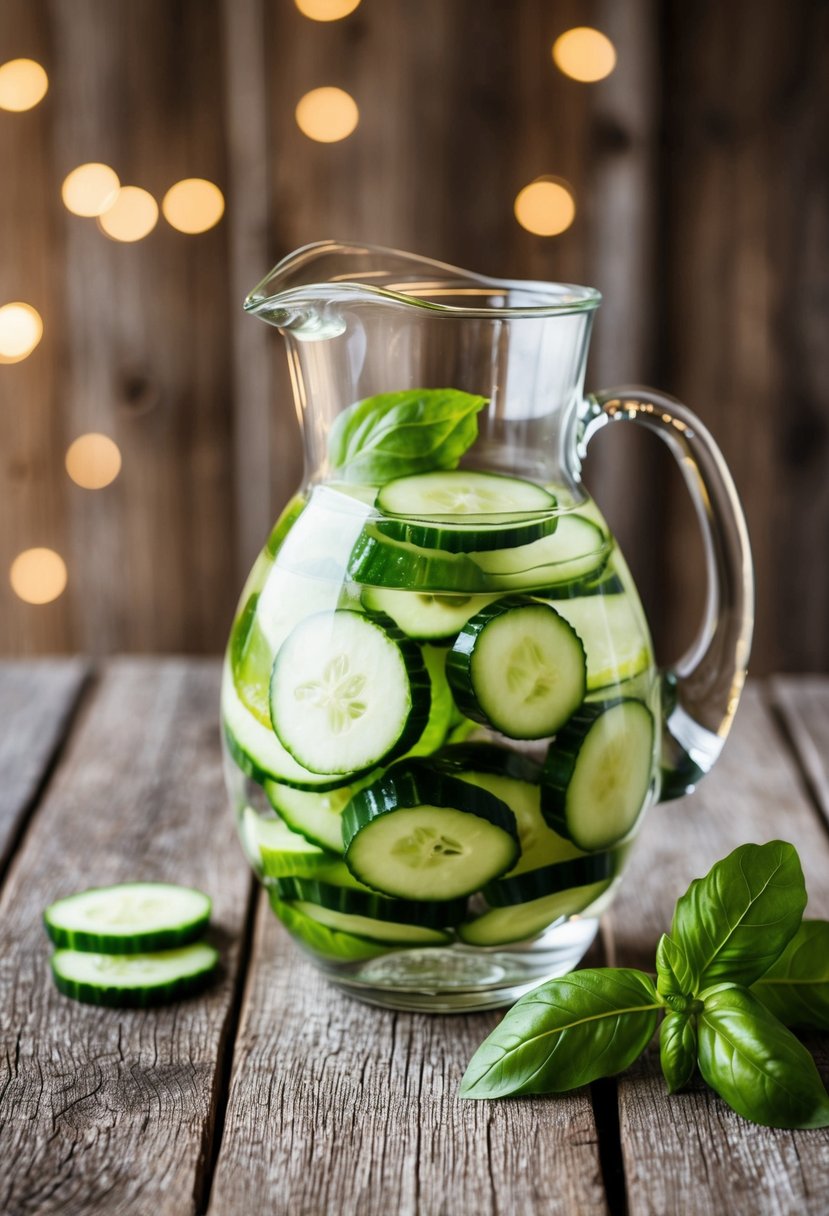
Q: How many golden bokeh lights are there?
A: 11